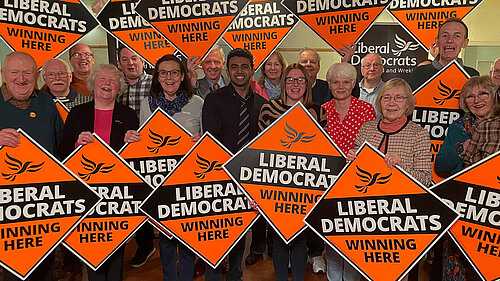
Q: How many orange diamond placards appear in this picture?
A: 15